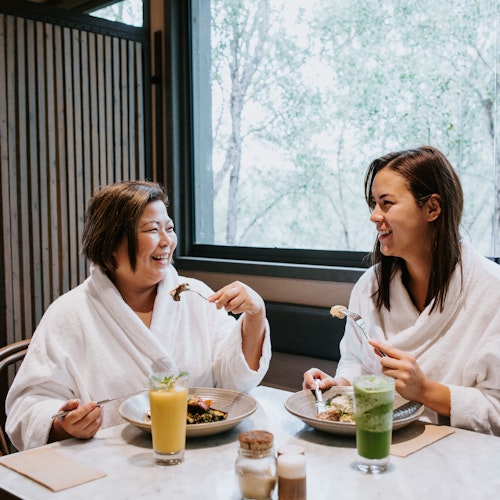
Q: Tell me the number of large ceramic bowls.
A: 2